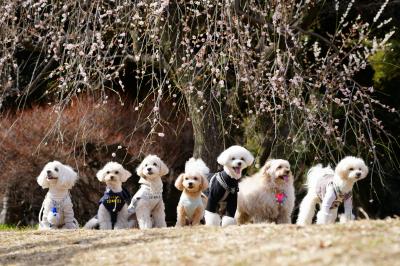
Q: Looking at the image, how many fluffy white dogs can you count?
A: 7